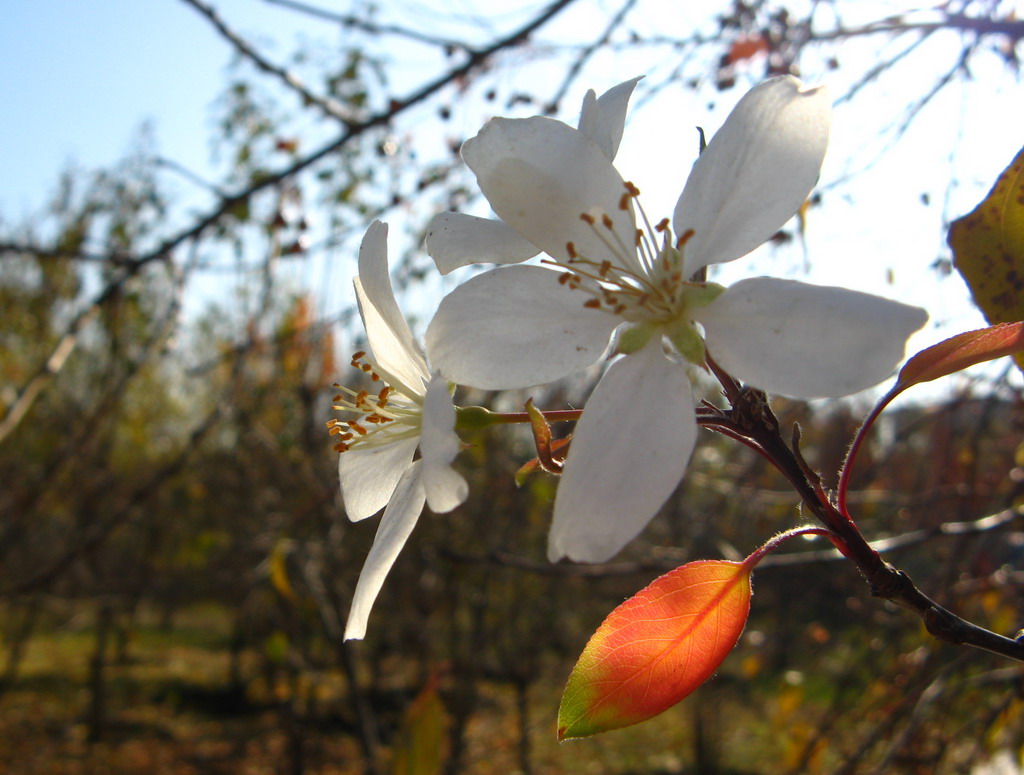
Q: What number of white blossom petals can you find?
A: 12